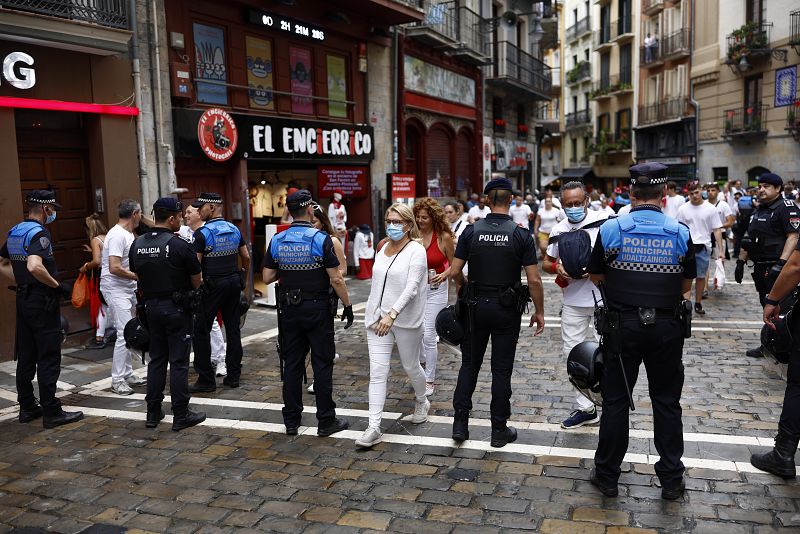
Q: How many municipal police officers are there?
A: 4